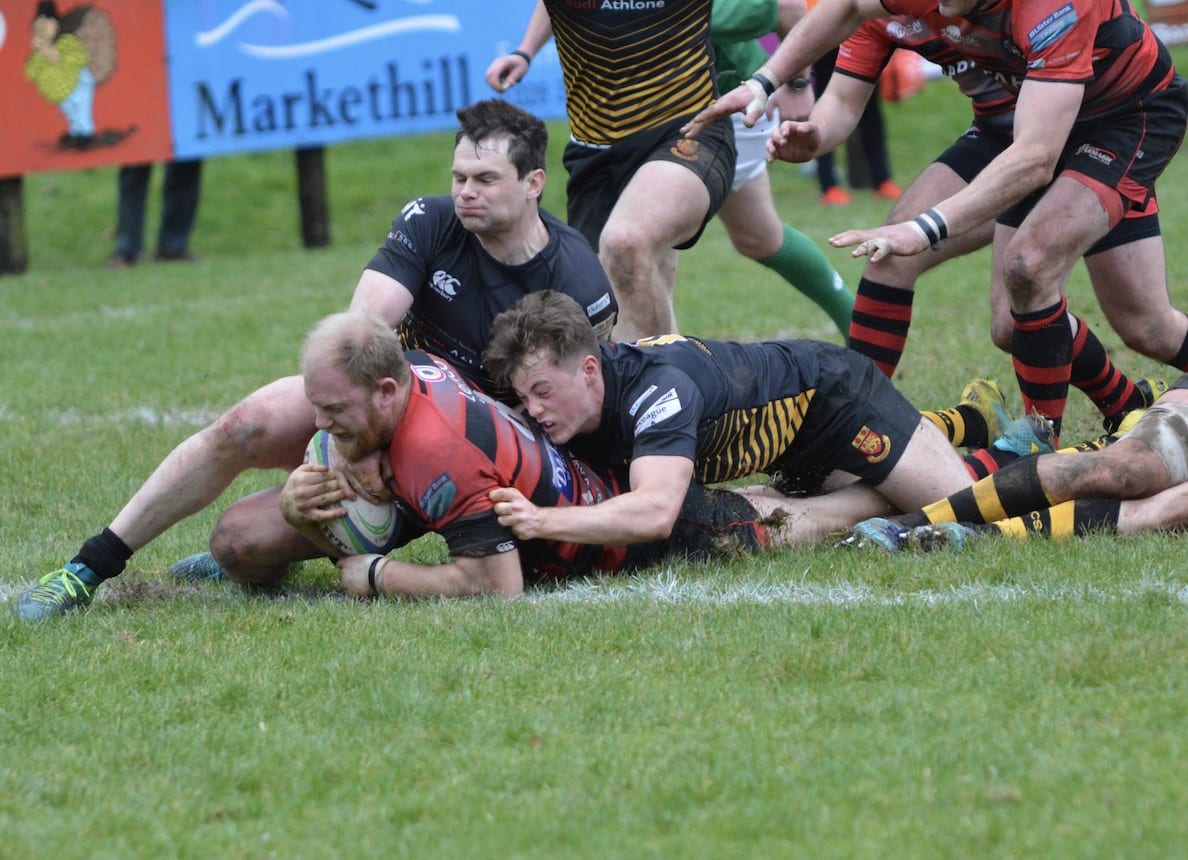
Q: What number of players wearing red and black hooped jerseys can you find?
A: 3